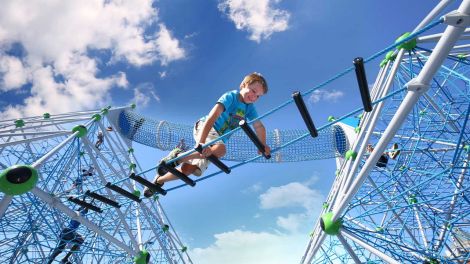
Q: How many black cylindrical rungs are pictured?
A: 9